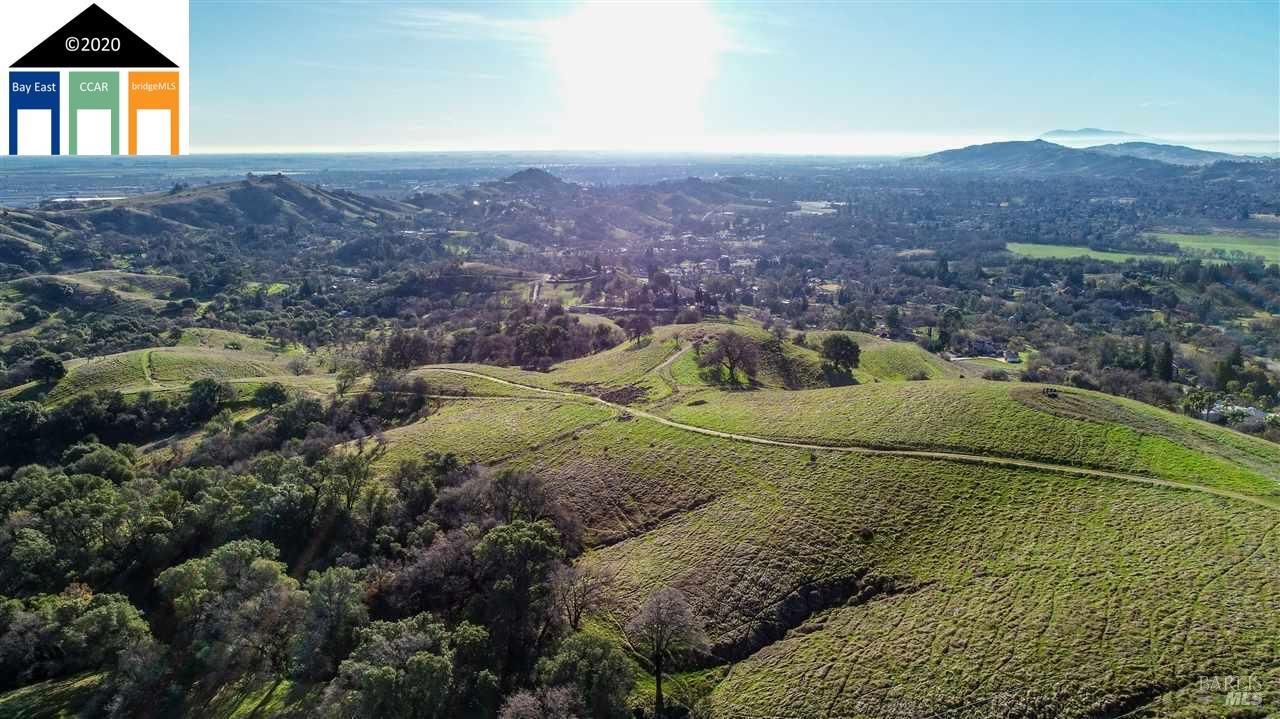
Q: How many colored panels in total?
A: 3